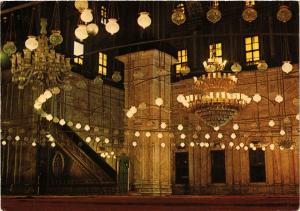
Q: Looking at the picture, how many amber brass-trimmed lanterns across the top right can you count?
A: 4